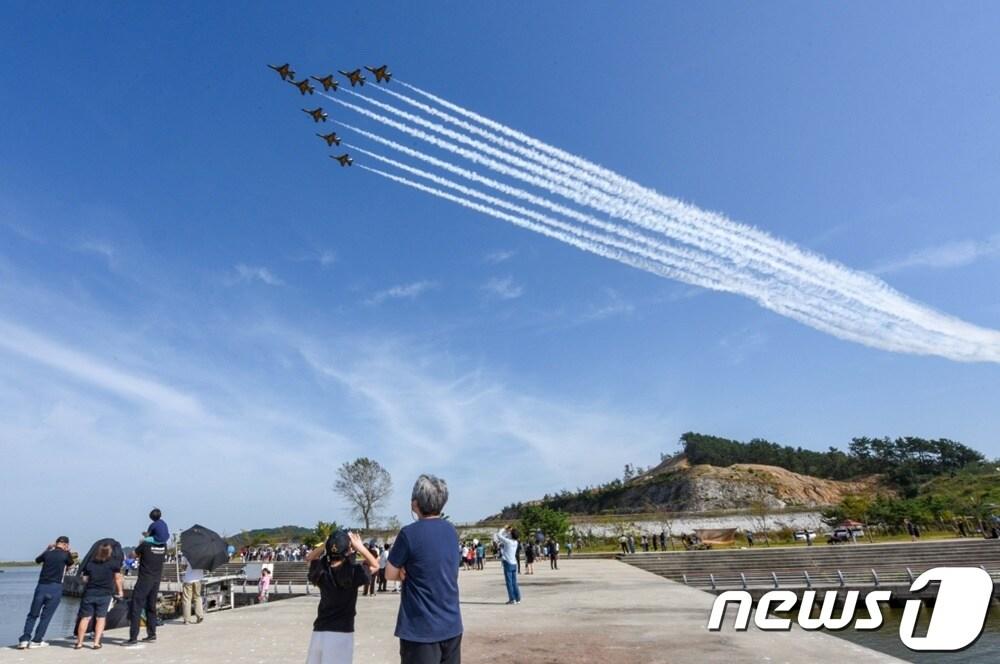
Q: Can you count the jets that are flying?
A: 8